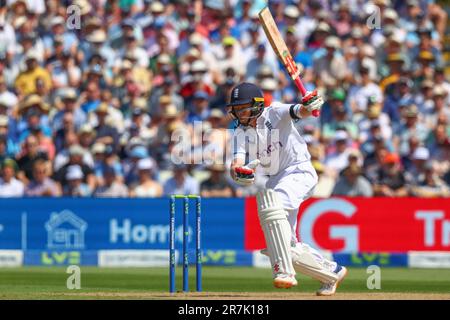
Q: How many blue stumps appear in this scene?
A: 3